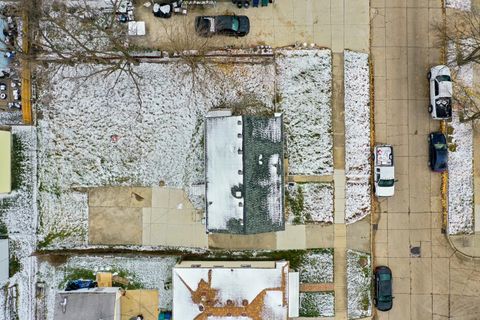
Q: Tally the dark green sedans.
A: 1